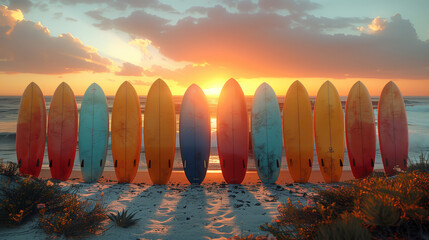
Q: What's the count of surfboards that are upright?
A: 12